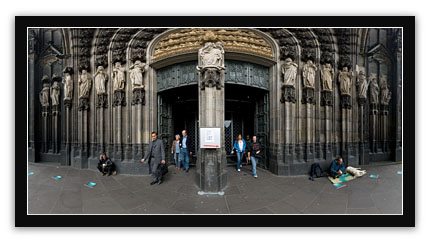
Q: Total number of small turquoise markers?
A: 6